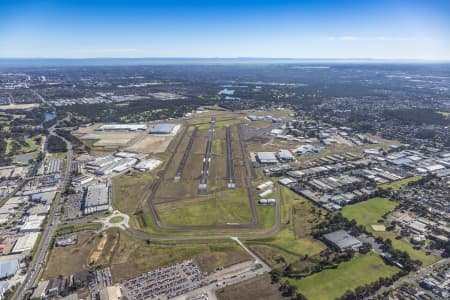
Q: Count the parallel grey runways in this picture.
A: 3